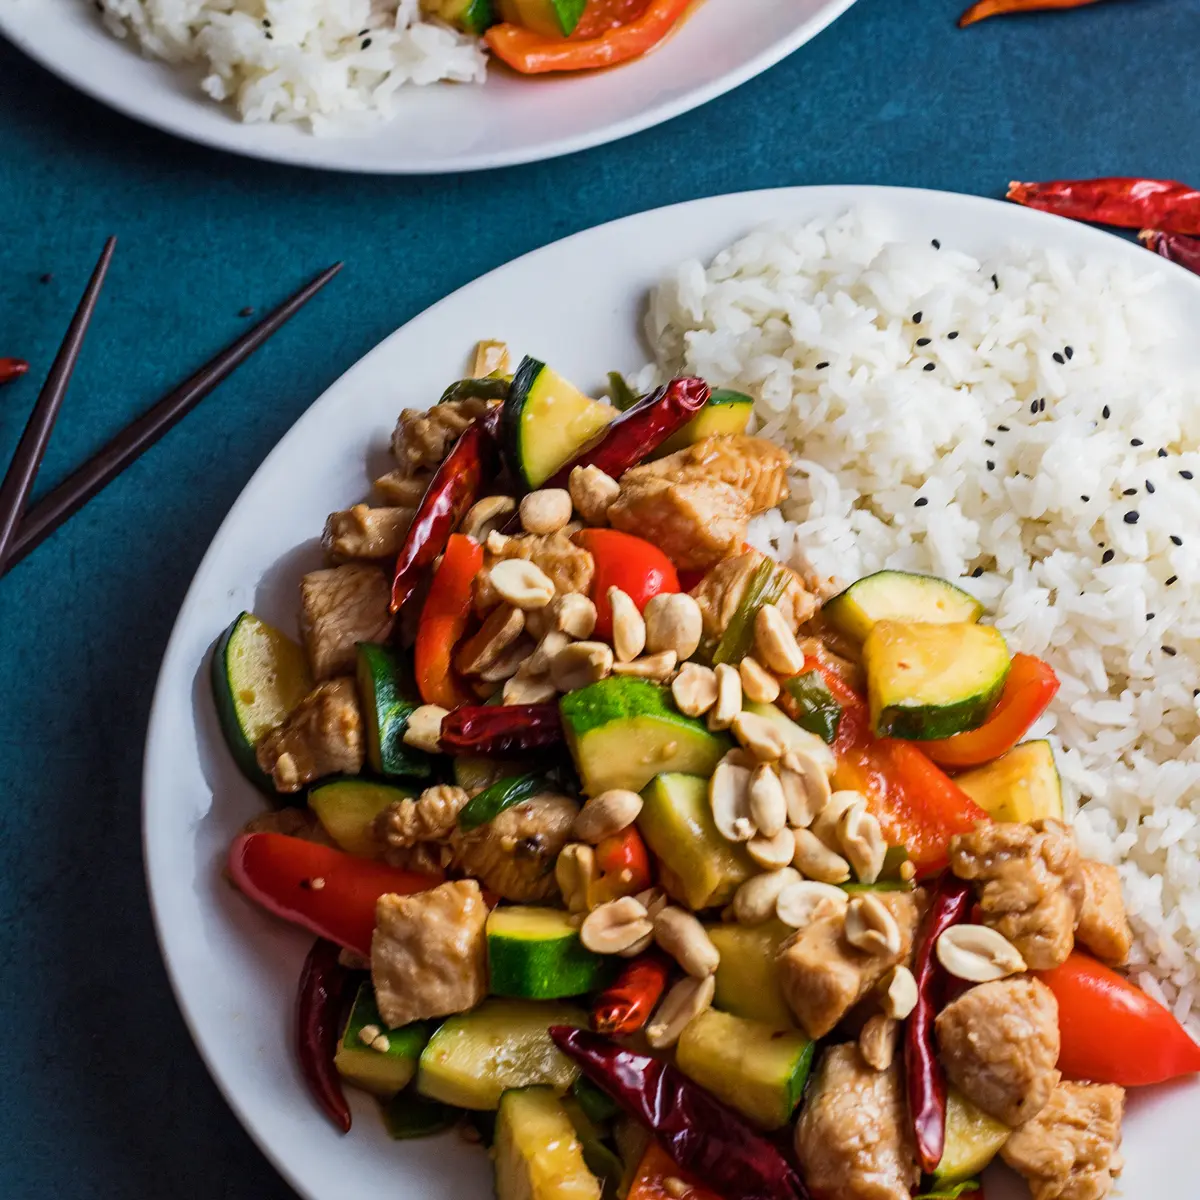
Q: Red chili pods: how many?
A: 11